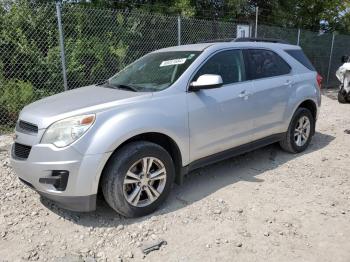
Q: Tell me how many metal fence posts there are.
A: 5